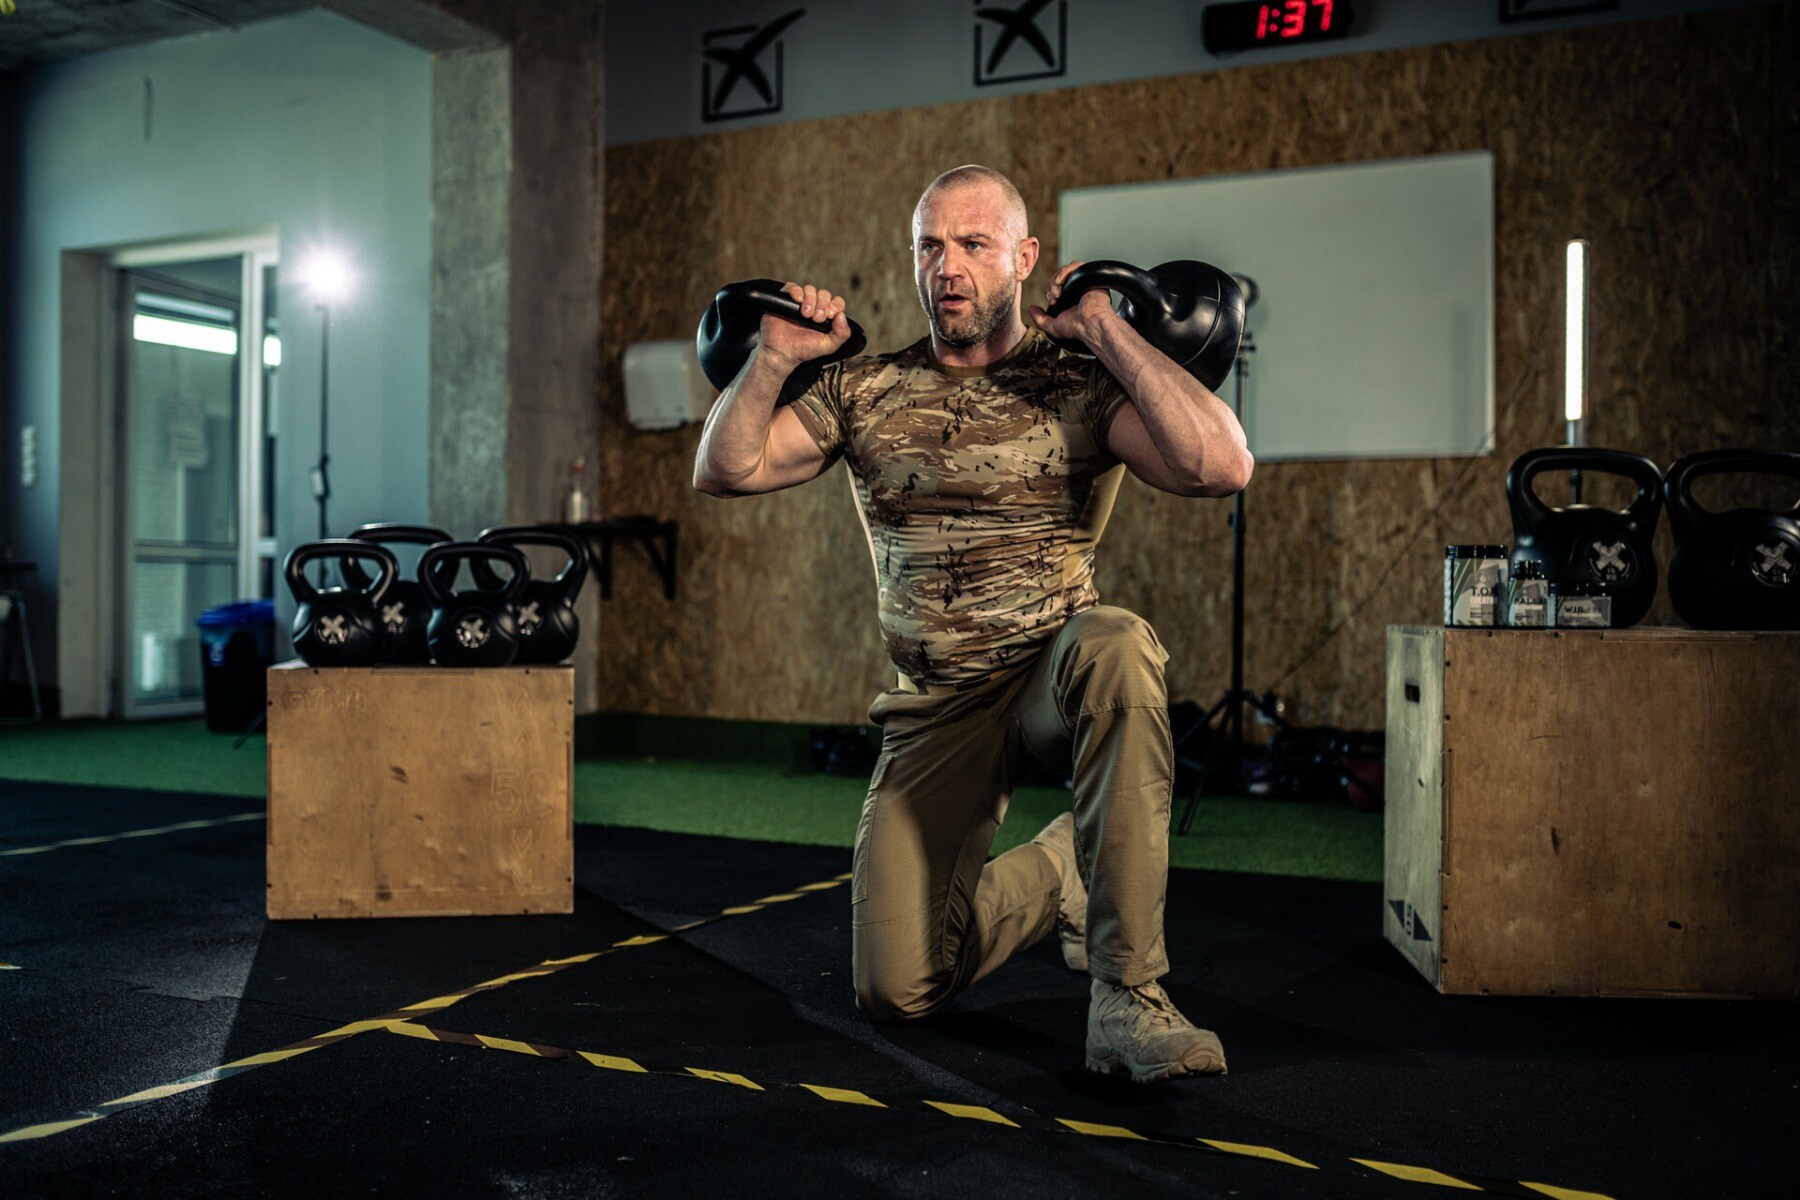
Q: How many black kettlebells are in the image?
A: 8